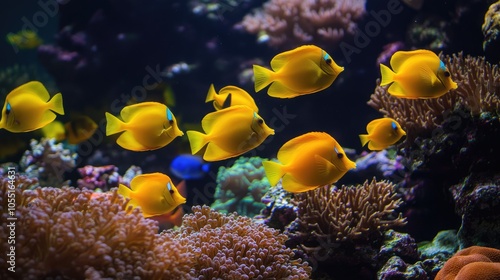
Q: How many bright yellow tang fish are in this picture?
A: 9